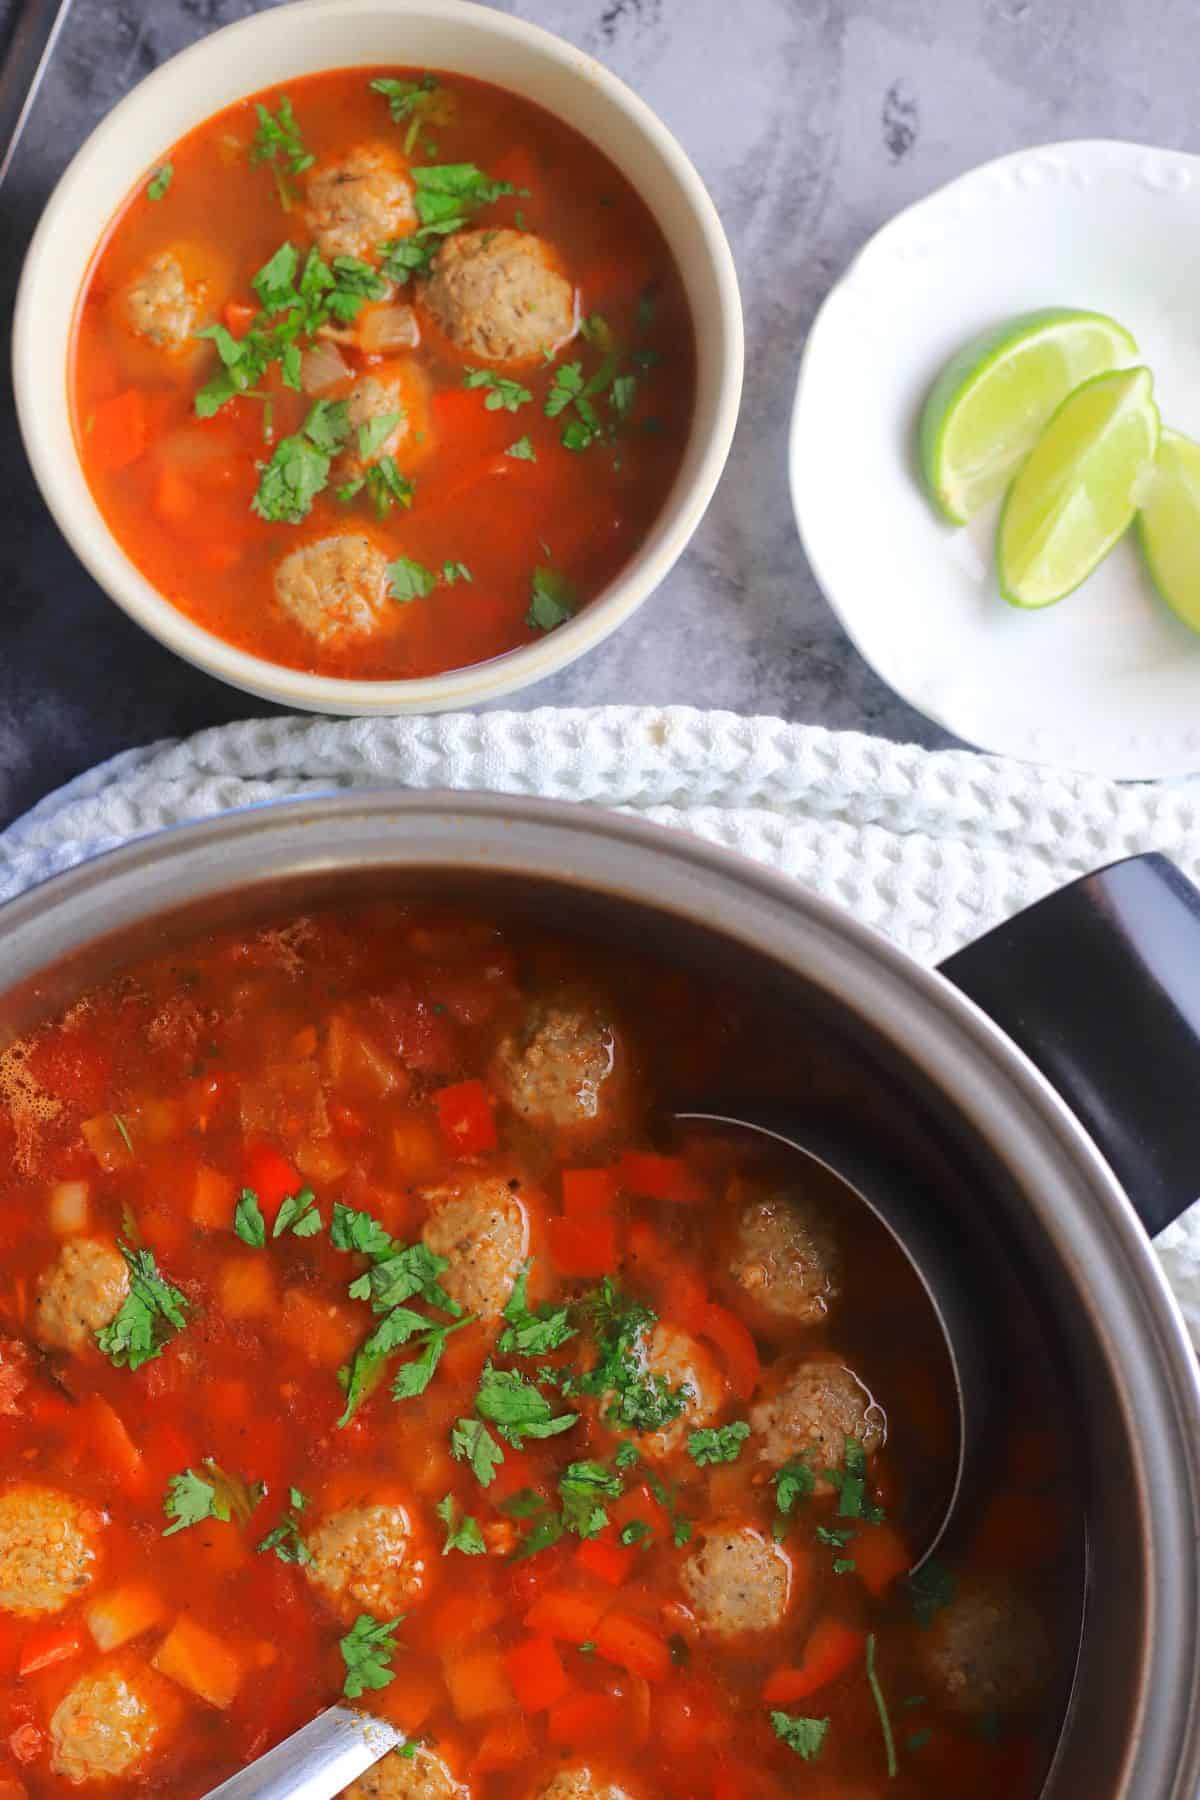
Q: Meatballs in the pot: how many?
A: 13